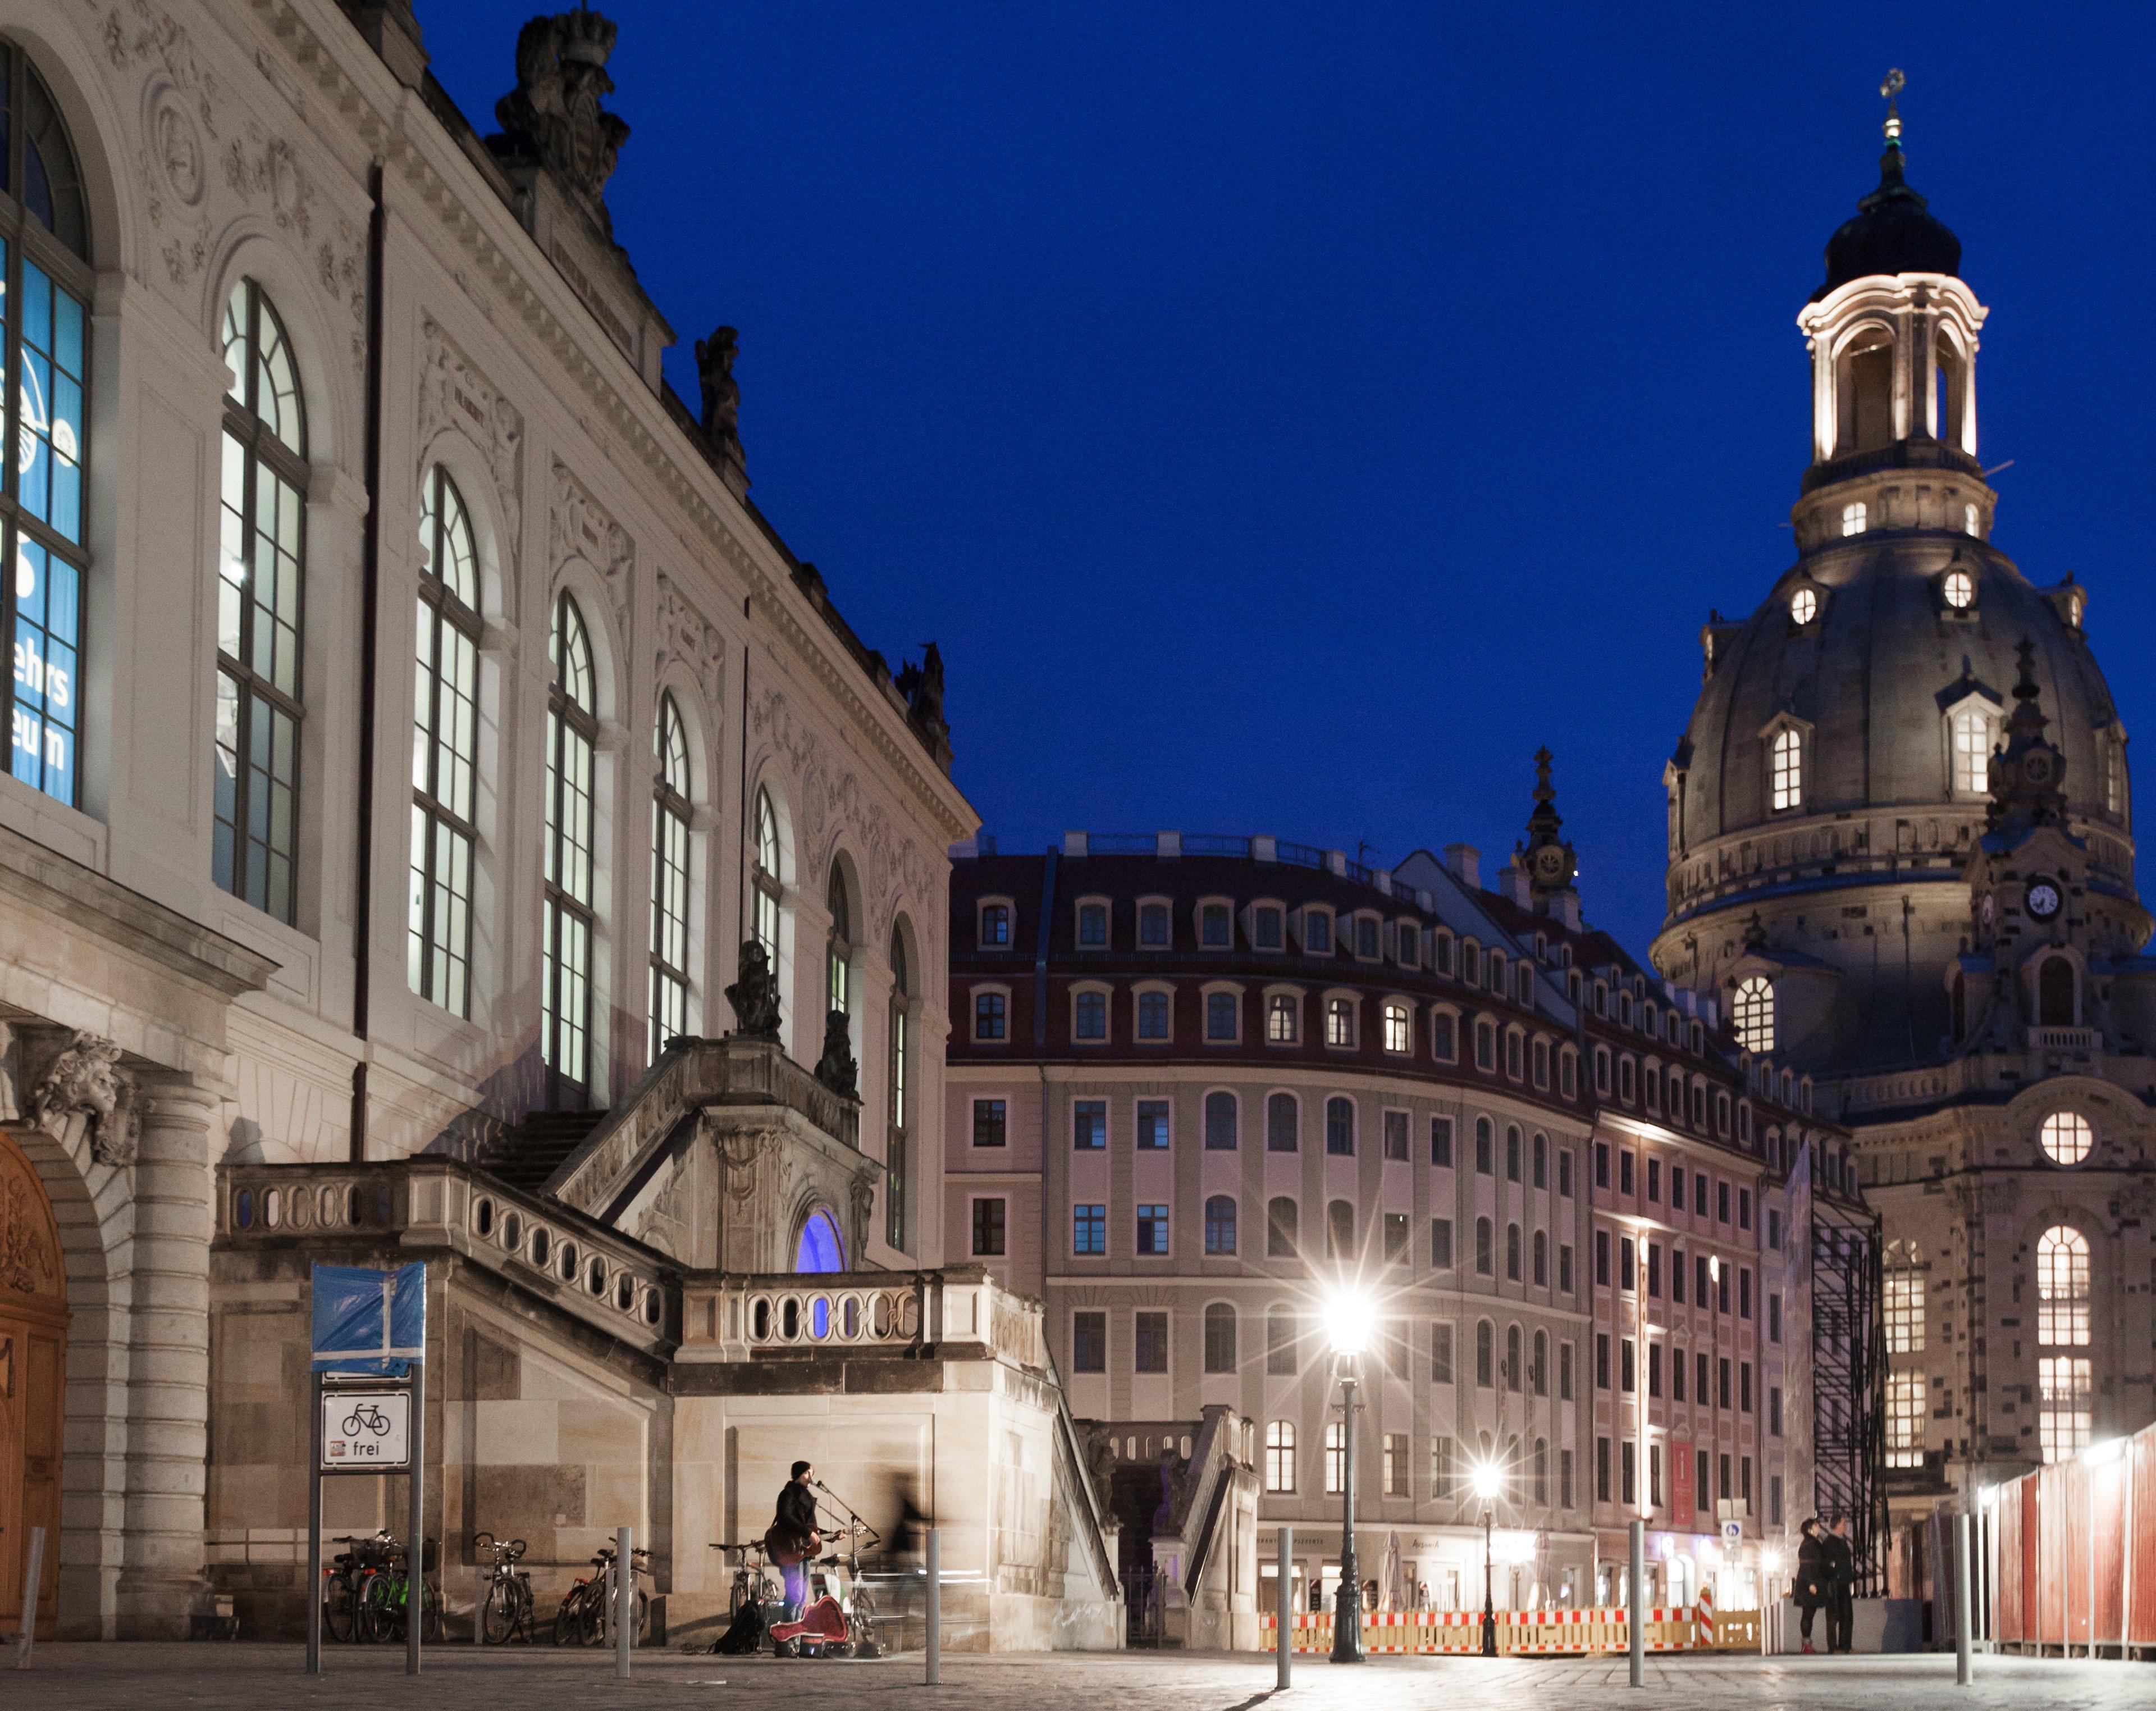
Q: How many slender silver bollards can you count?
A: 6